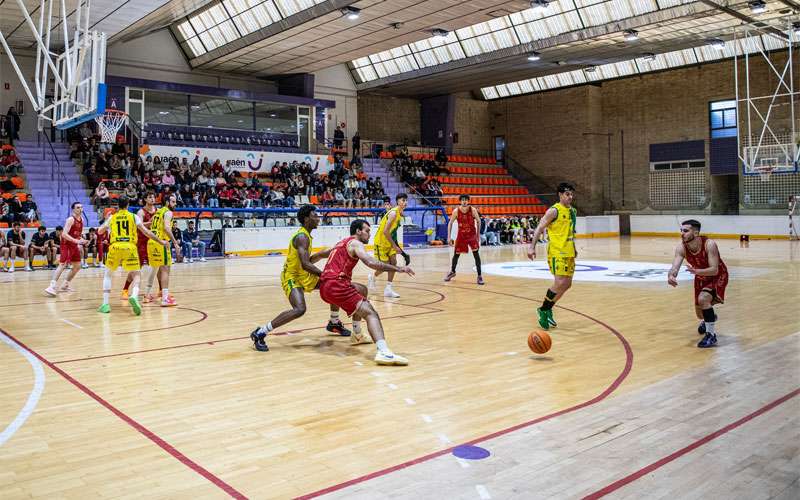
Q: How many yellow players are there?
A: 5